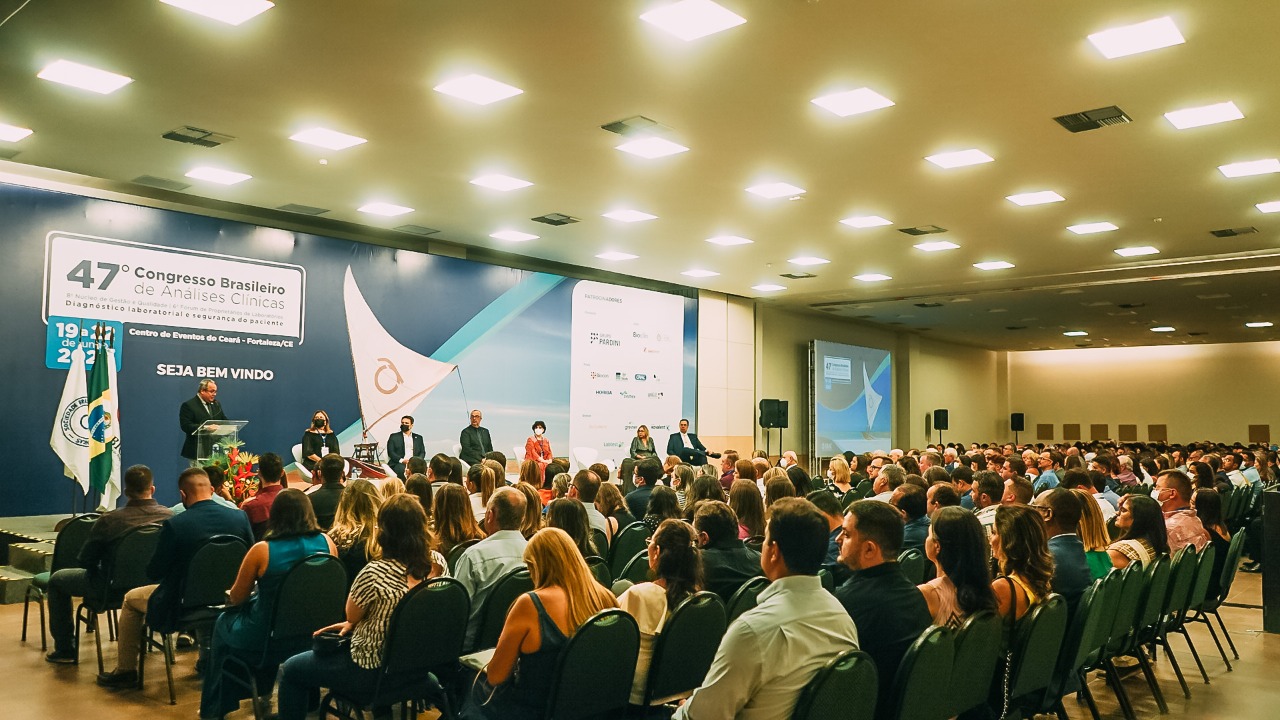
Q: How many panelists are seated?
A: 6